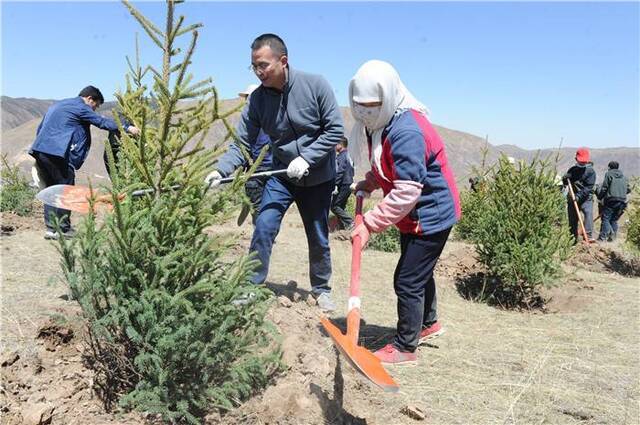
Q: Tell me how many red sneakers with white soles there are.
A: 2